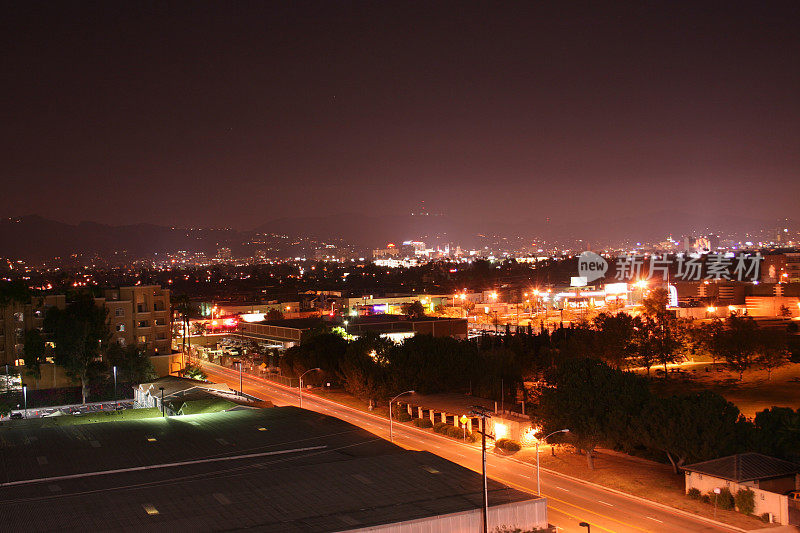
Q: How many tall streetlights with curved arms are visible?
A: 3